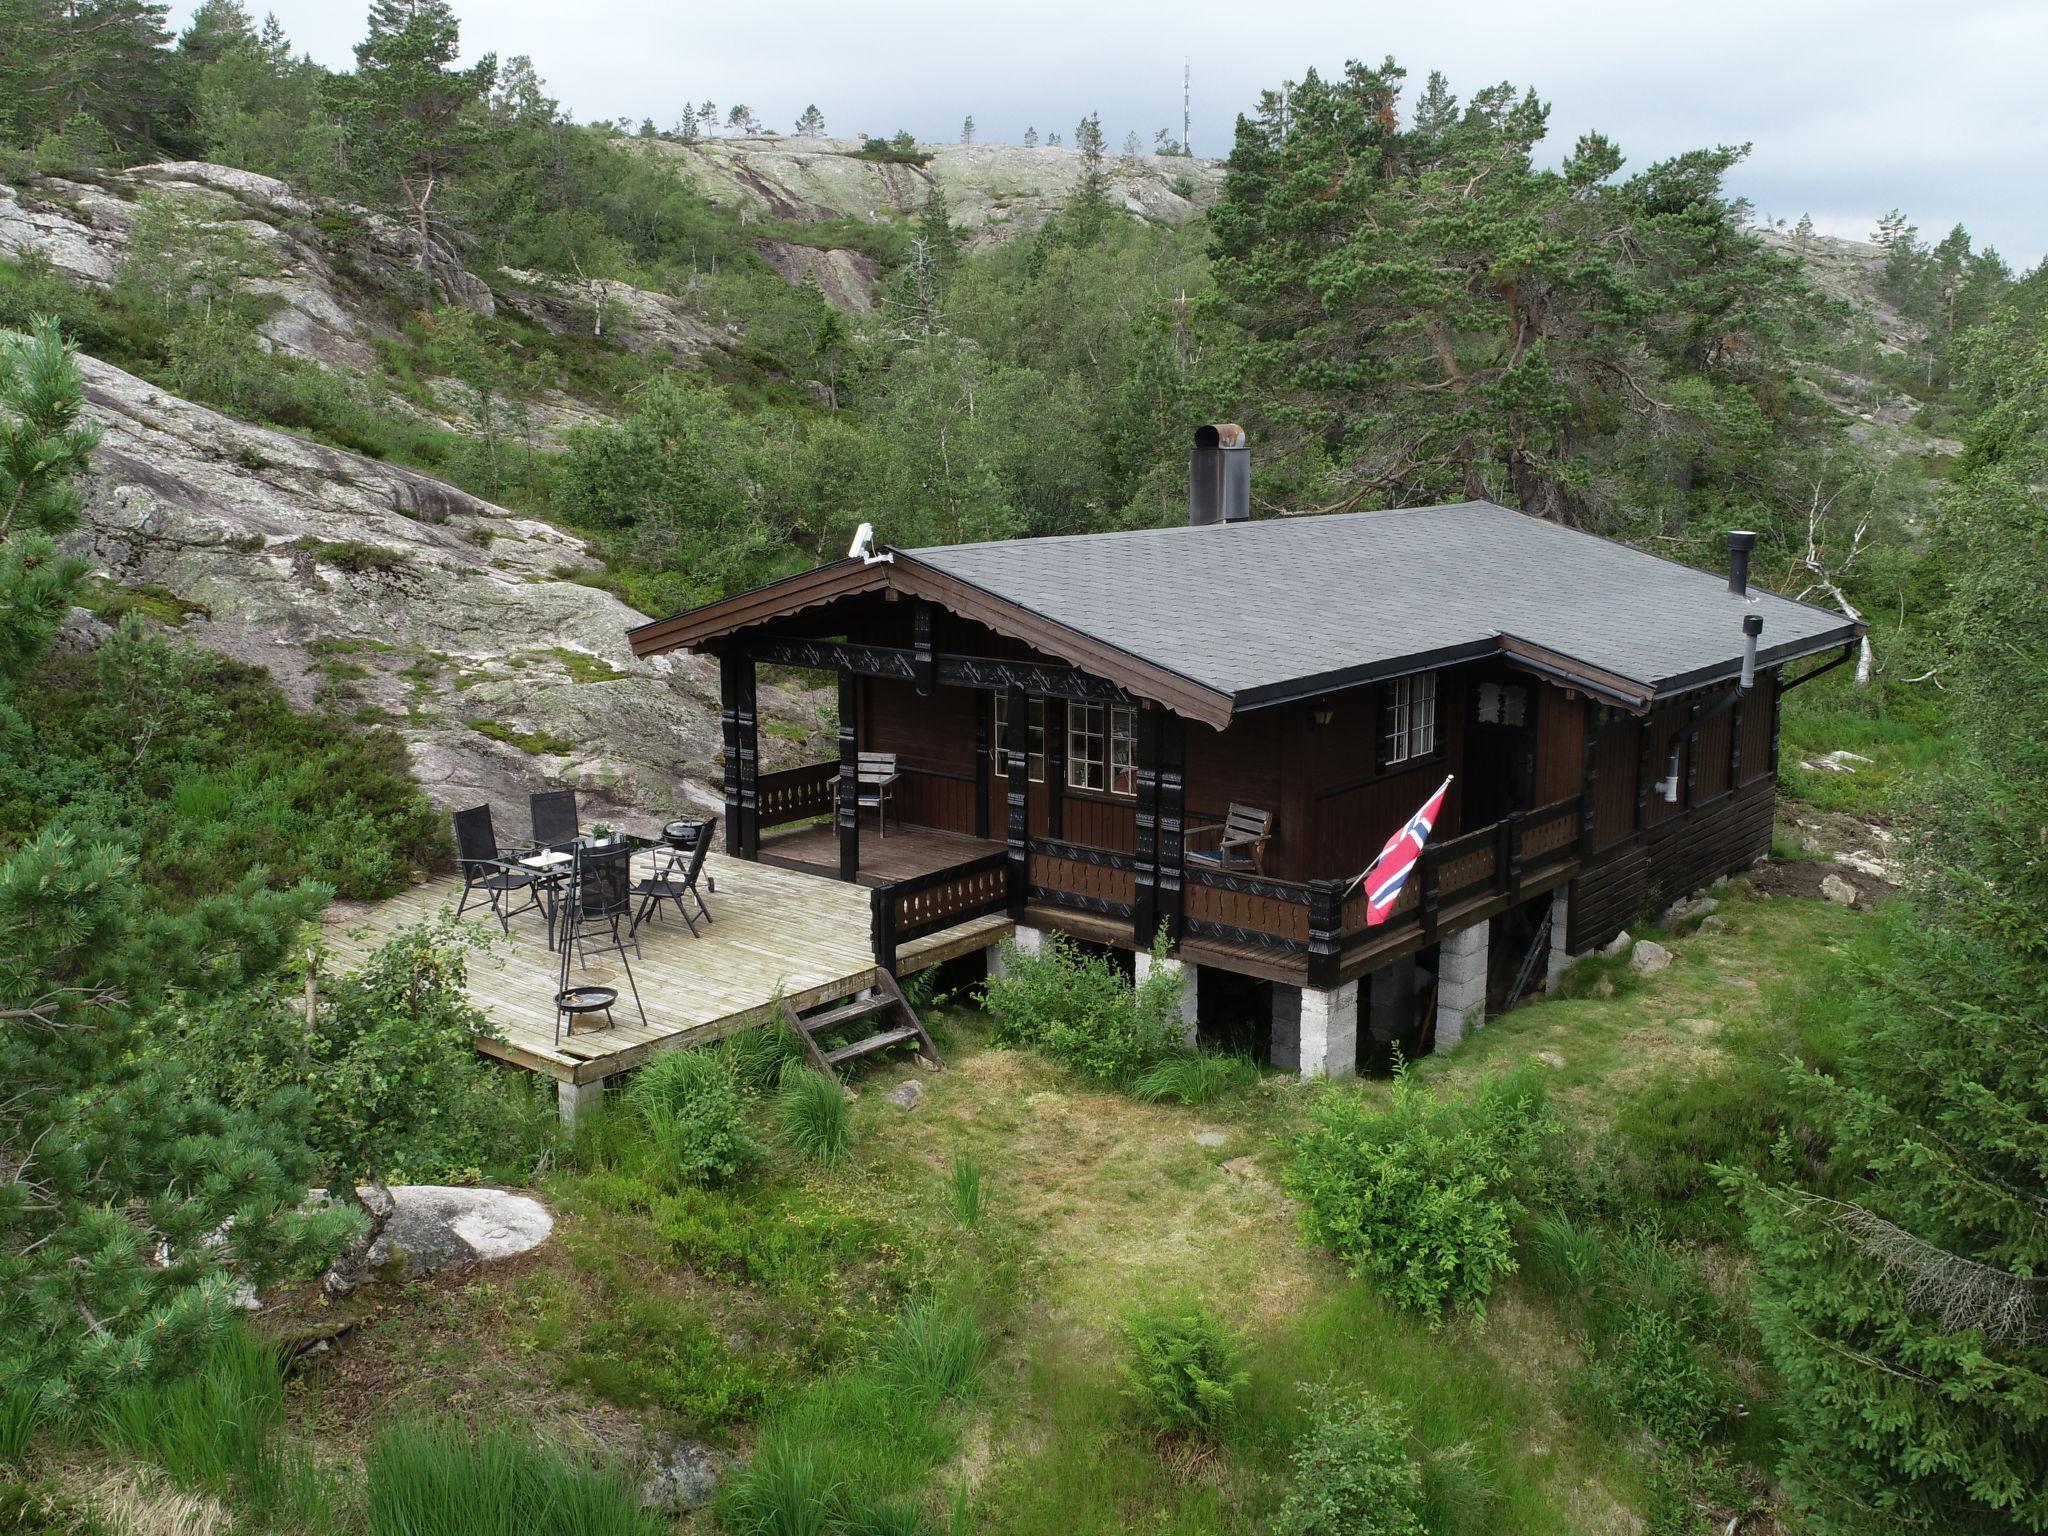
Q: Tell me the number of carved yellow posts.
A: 0